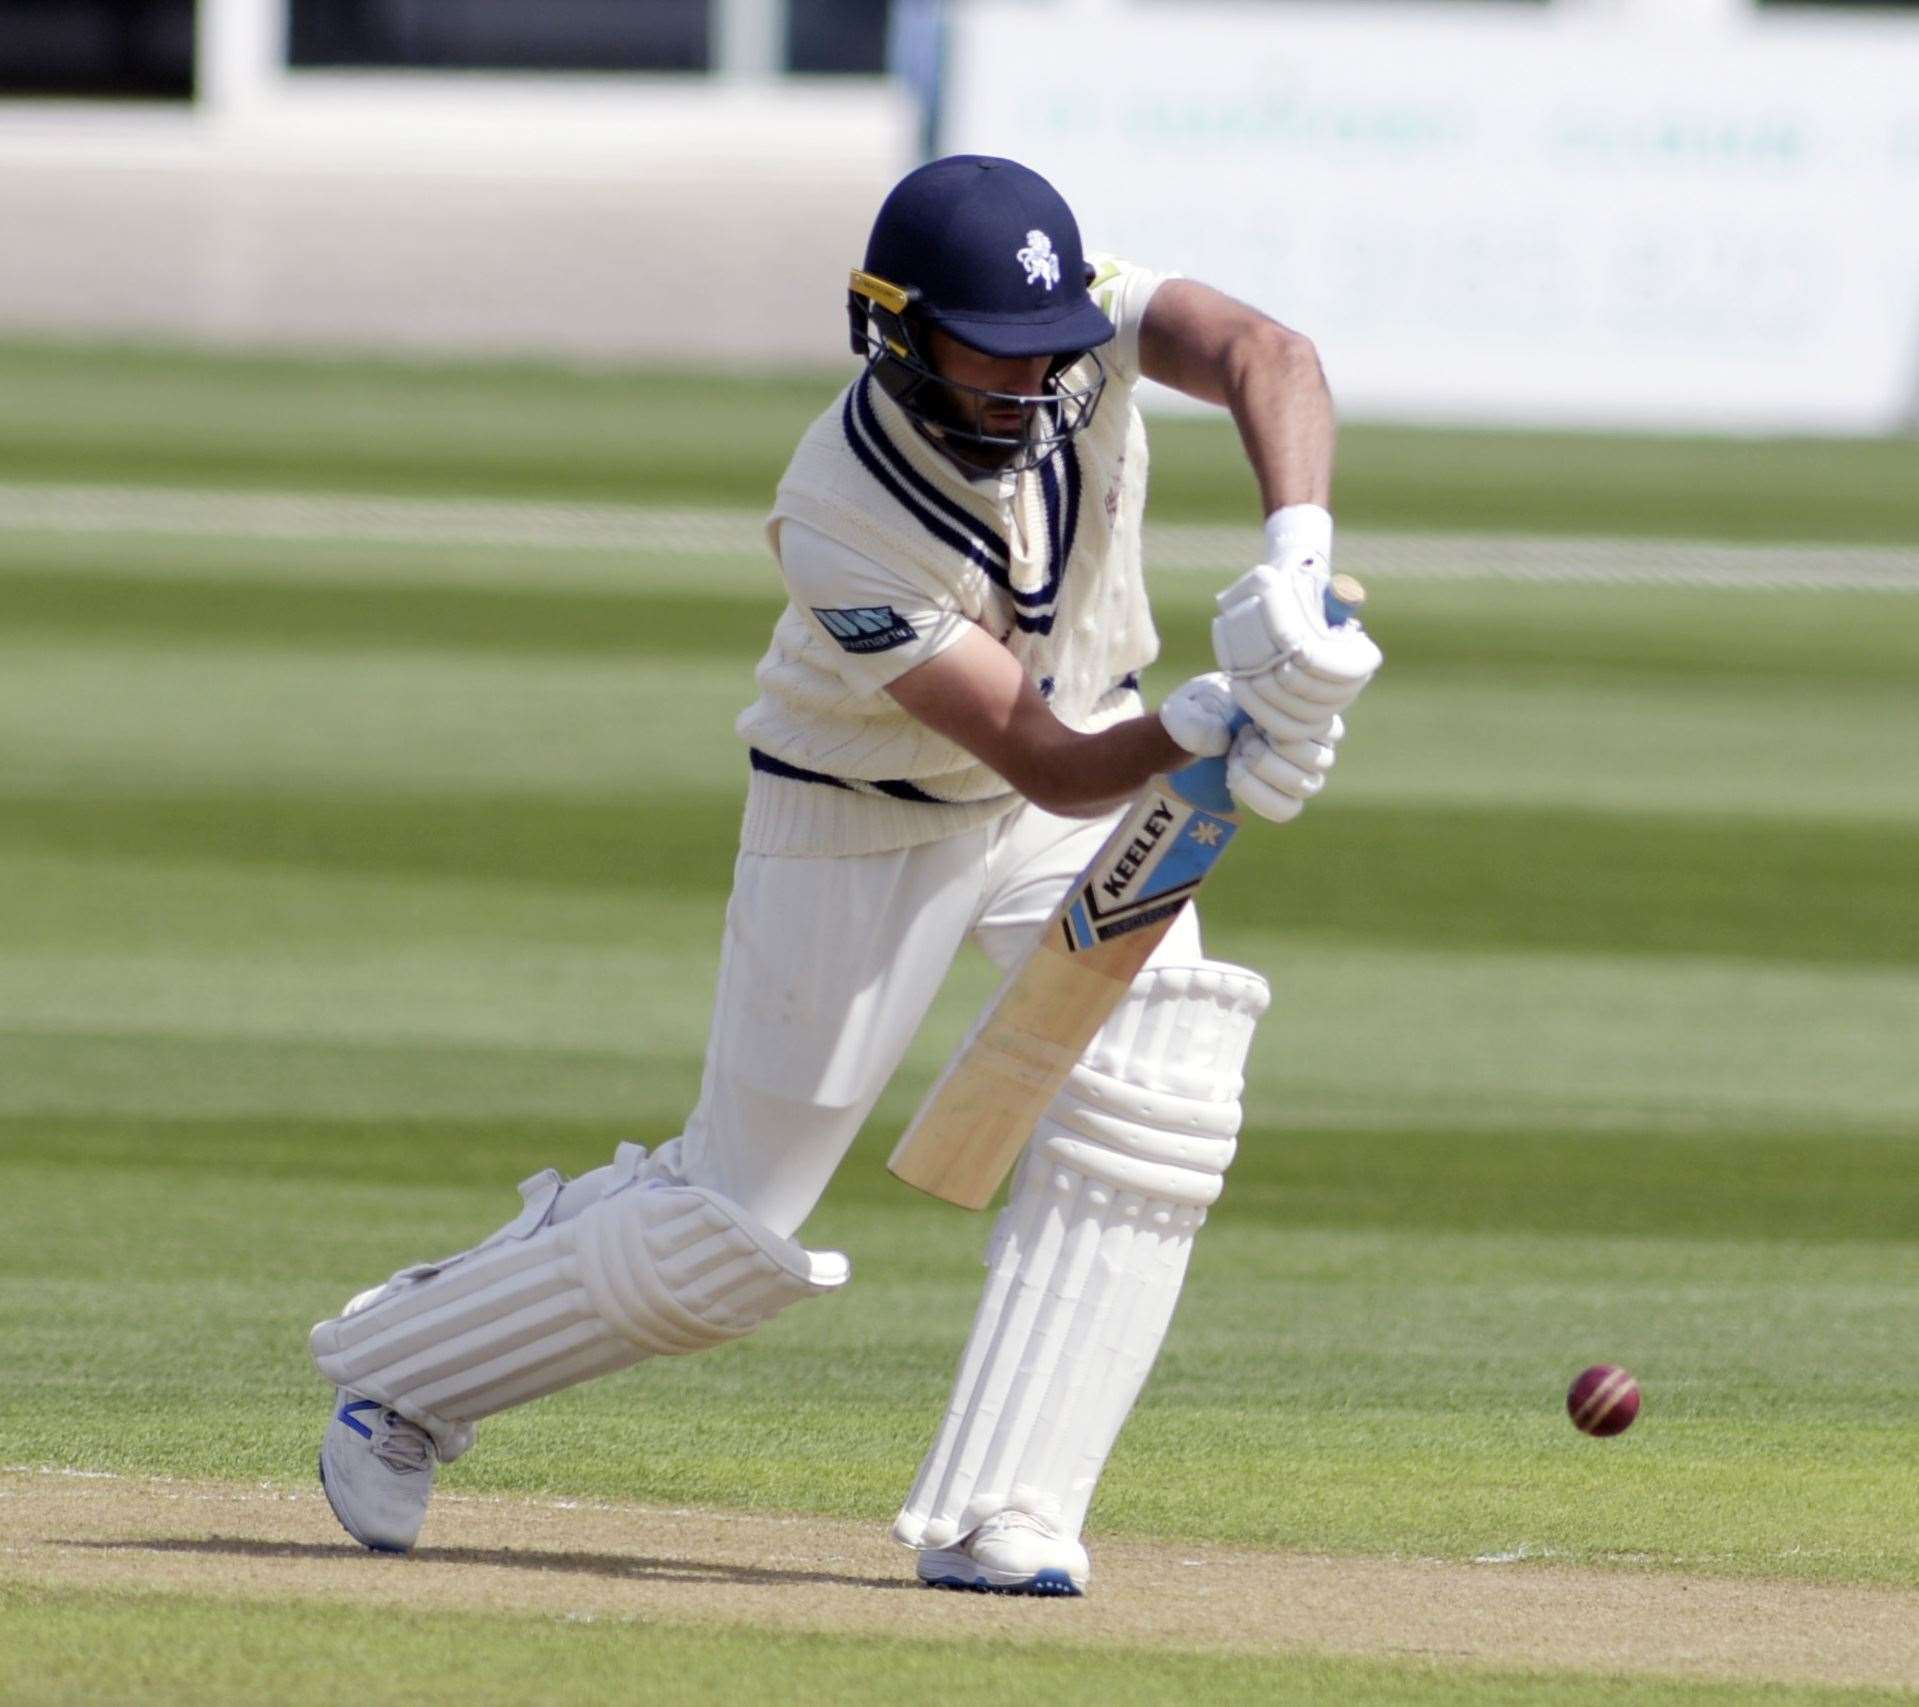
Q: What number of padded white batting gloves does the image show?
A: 2